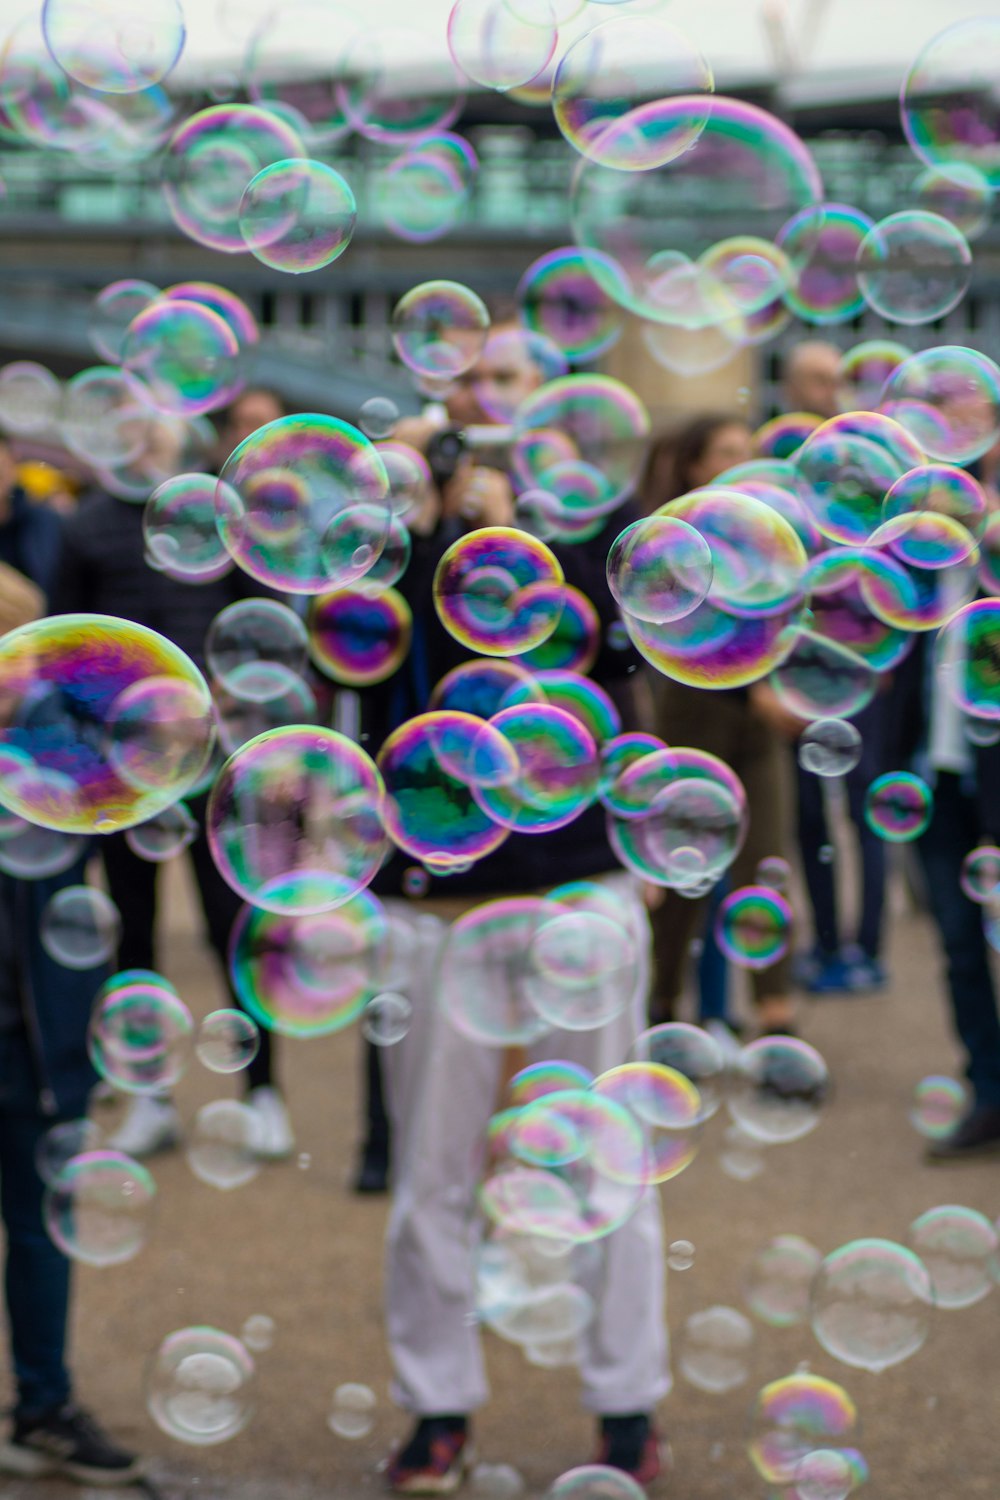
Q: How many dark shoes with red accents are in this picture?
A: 2